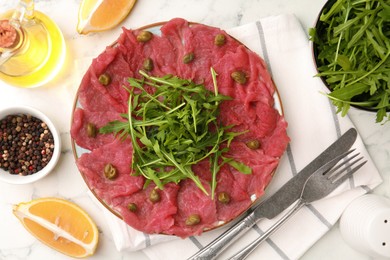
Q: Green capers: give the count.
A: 13